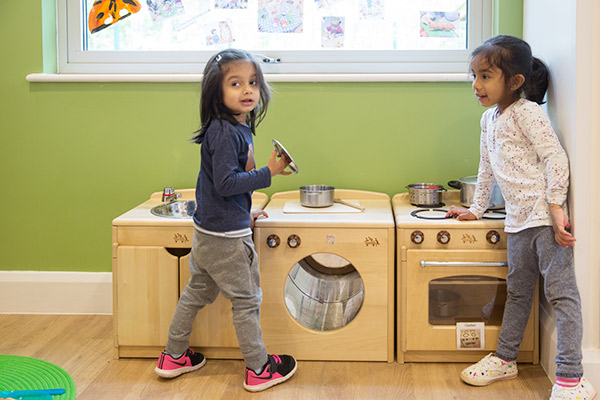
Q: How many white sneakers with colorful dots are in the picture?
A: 2